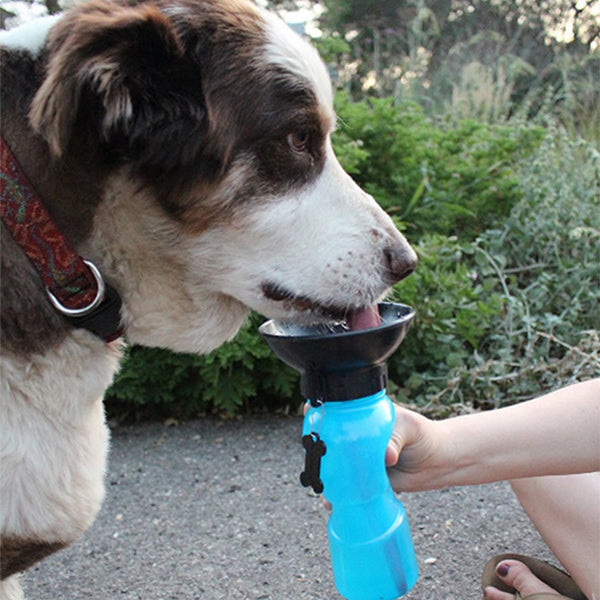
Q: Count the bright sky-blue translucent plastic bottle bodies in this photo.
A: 1